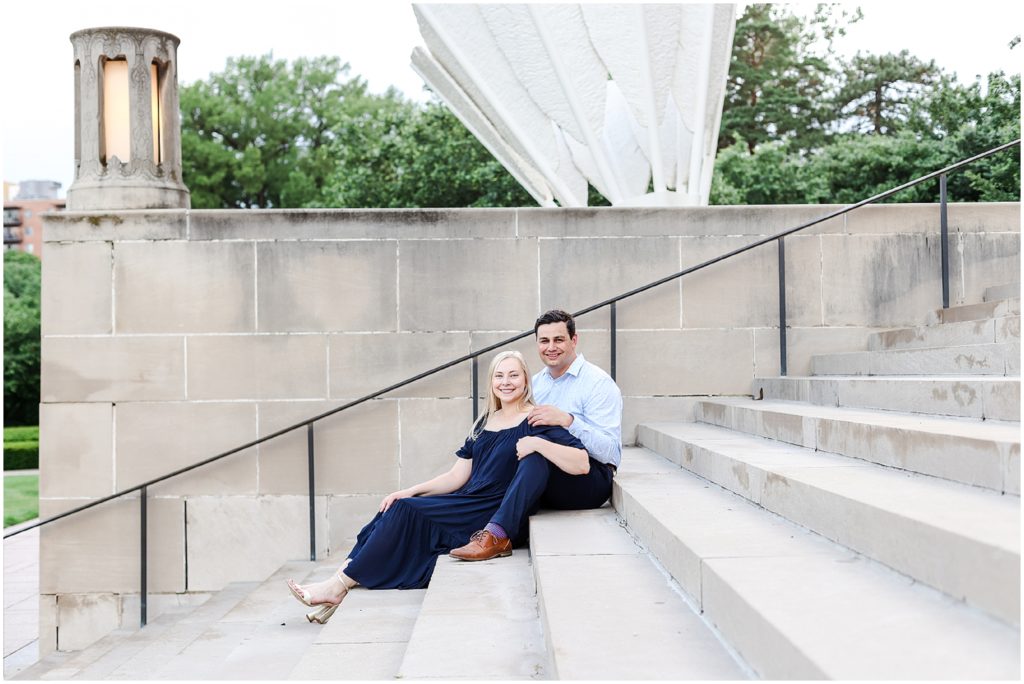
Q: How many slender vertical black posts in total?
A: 6